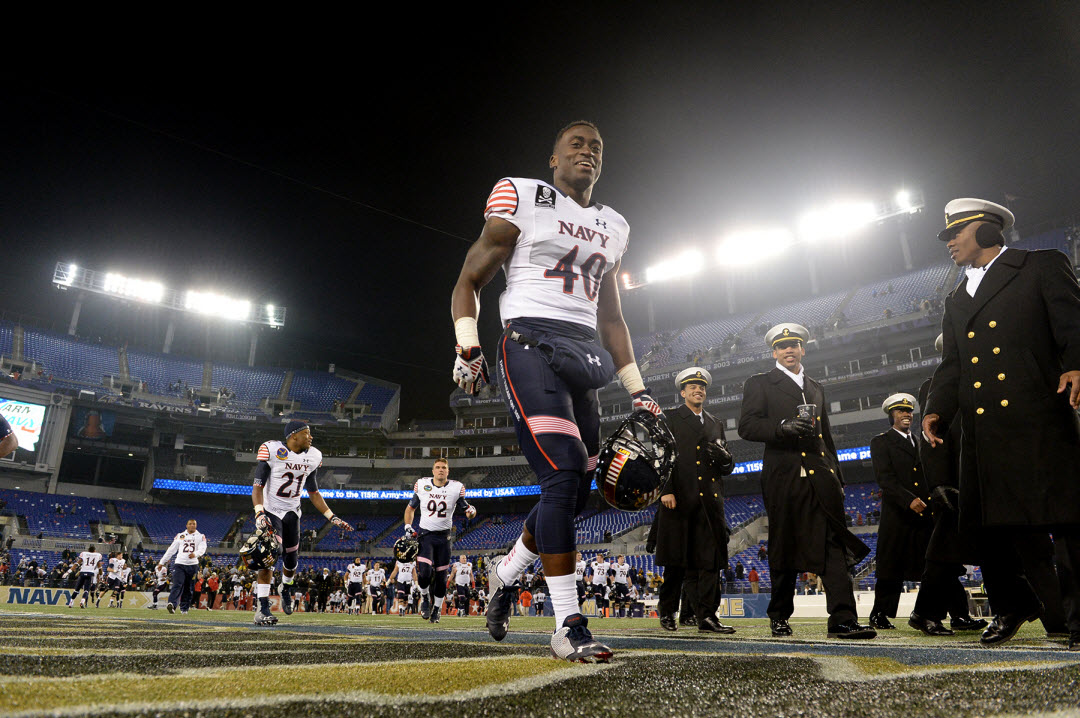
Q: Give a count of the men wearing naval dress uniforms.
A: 5